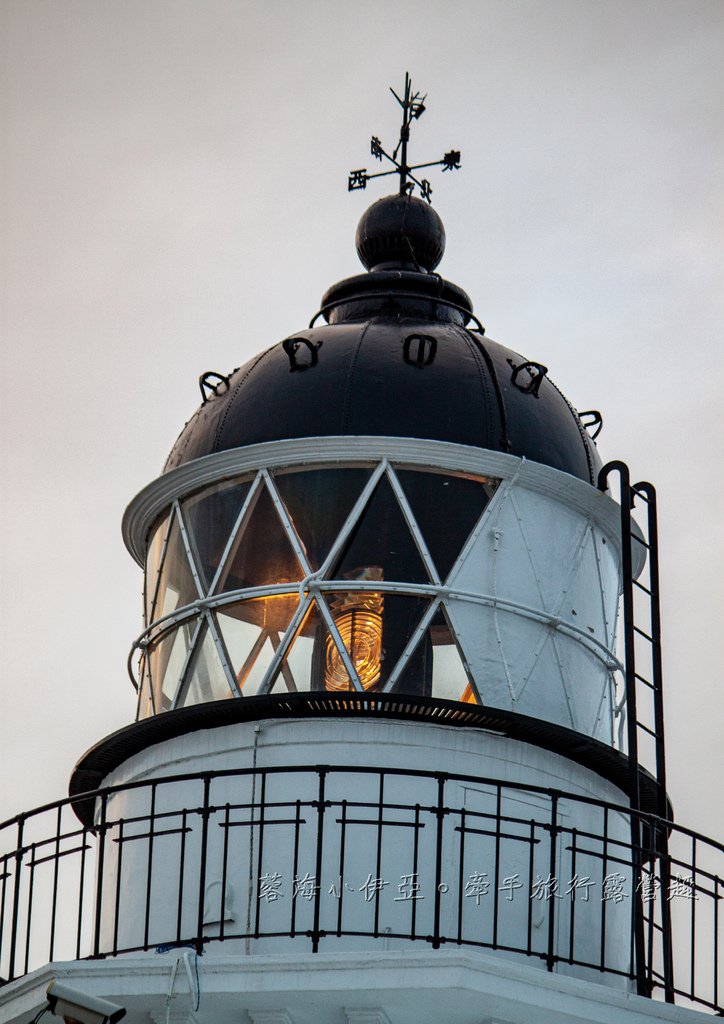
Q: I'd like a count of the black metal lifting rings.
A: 5